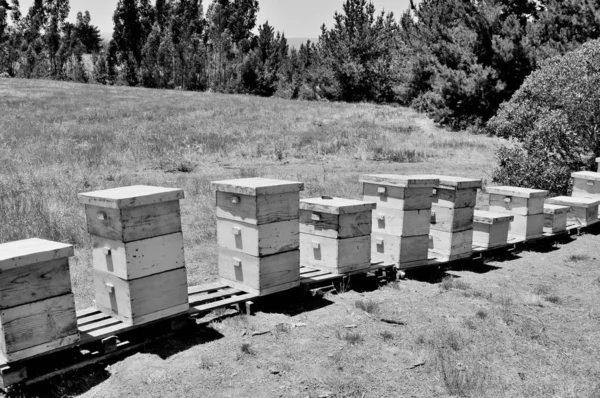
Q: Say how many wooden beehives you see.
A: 11